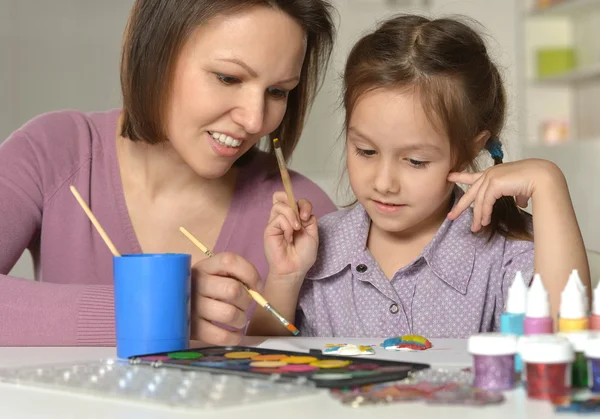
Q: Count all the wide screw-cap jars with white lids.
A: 4